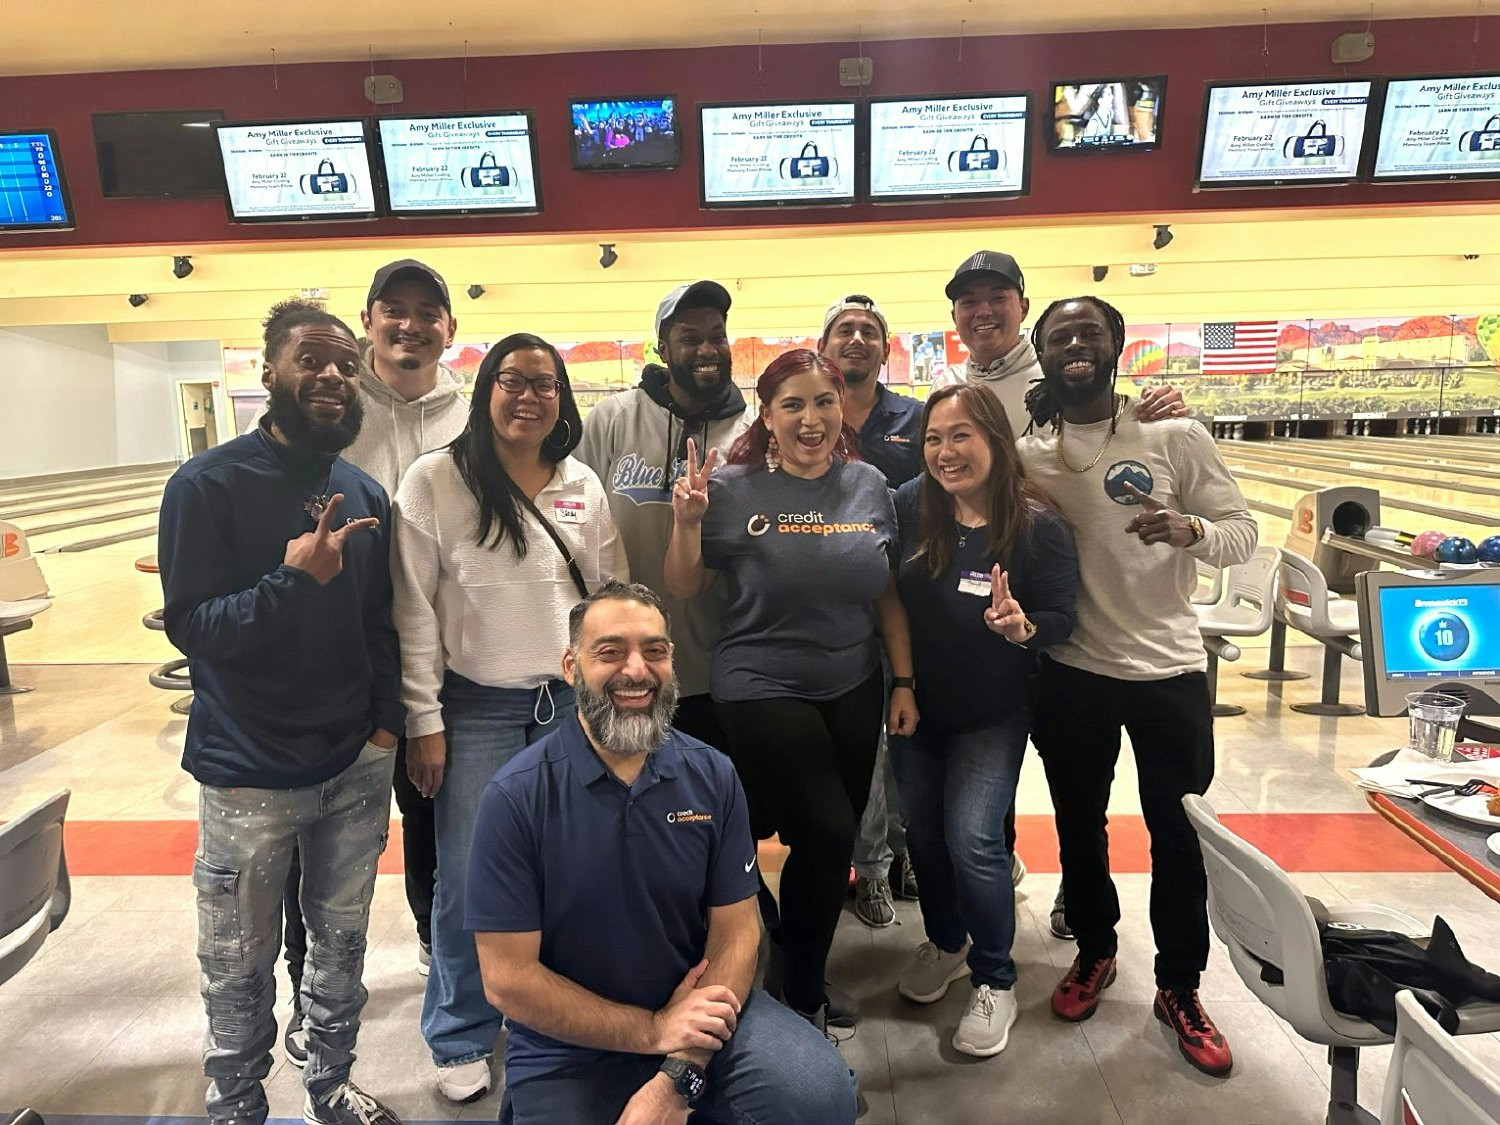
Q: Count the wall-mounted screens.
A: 10